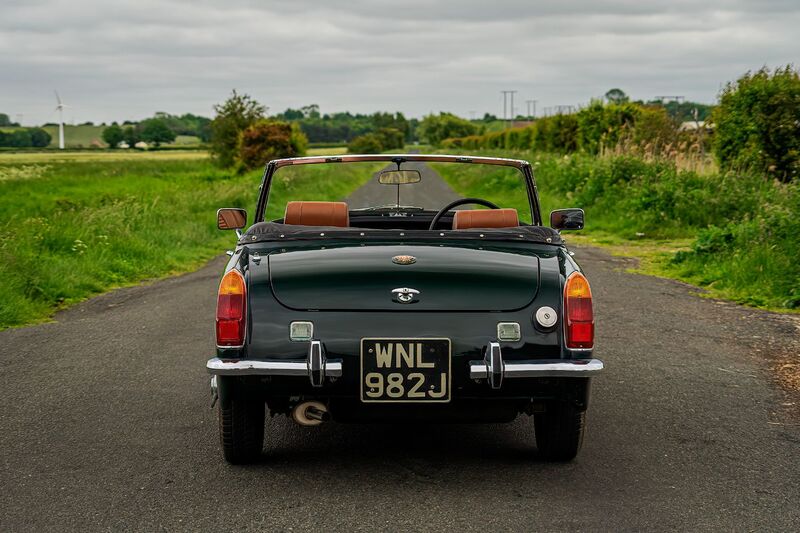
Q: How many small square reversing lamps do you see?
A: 2